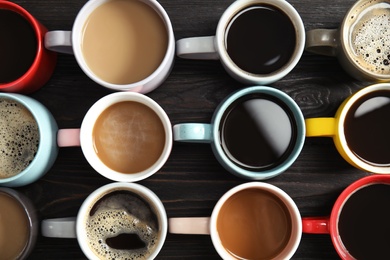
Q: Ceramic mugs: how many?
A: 12